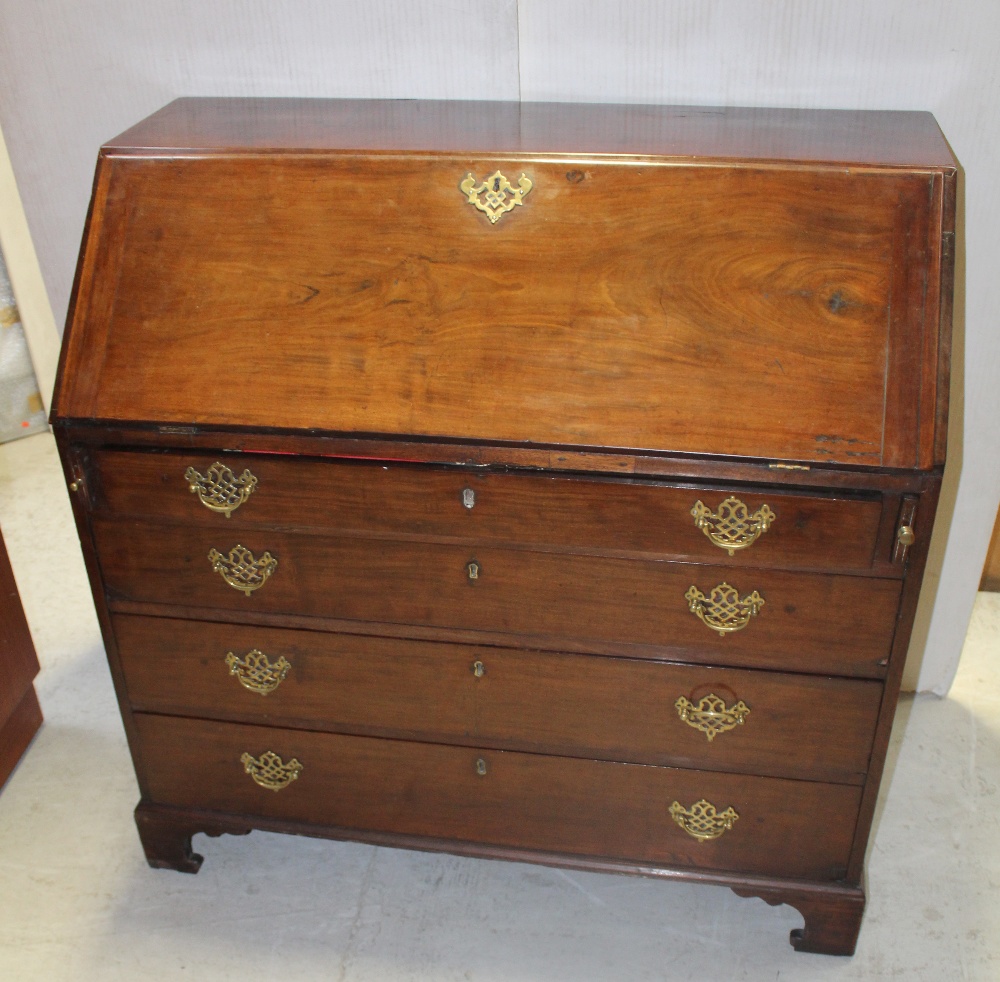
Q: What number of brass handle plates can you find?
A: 8